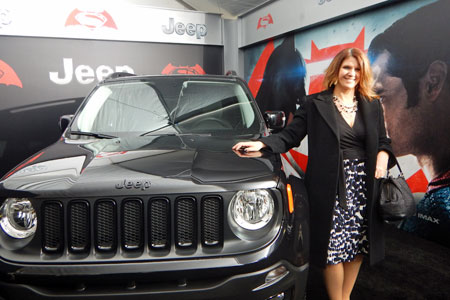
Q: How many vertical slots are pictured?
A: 7